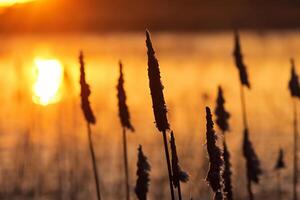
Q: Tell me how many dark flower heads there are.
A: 12